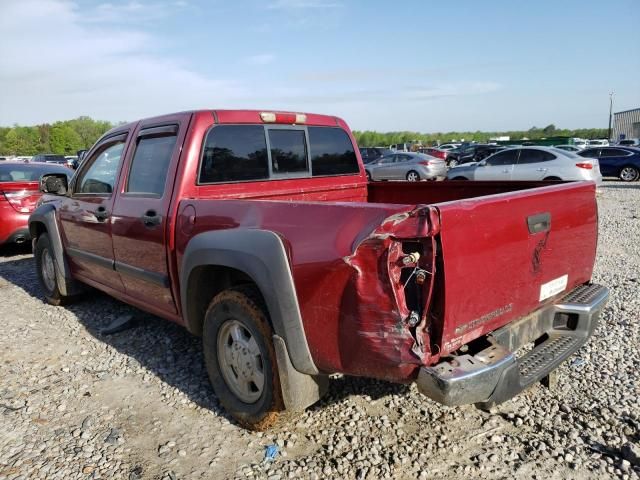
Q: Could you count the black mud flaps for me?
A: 2